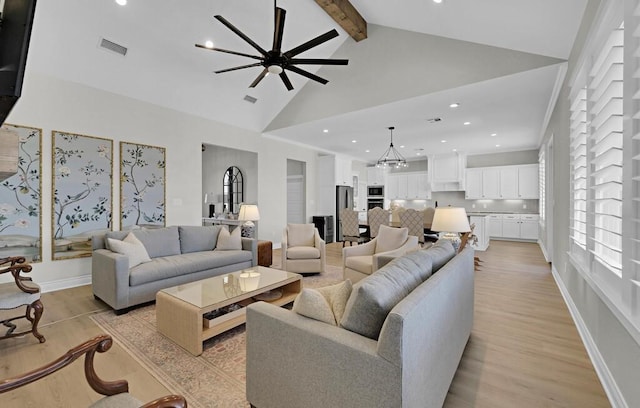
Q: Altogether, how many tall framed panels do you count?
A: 3